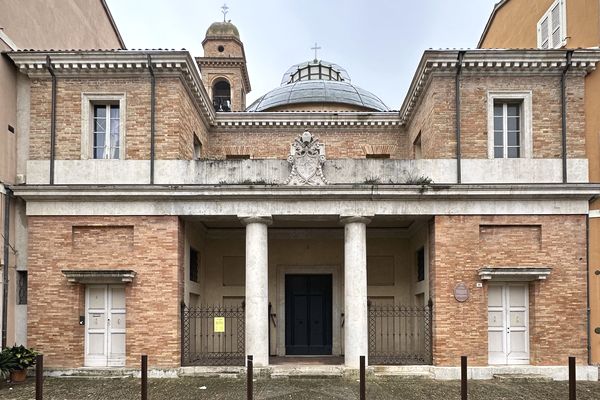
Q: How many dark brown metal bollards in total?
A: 6